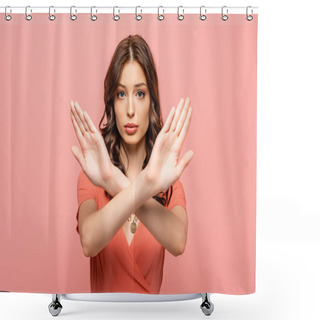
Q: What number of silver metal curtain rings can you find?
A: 12